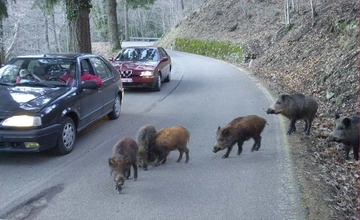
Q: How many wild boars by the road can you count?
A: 6